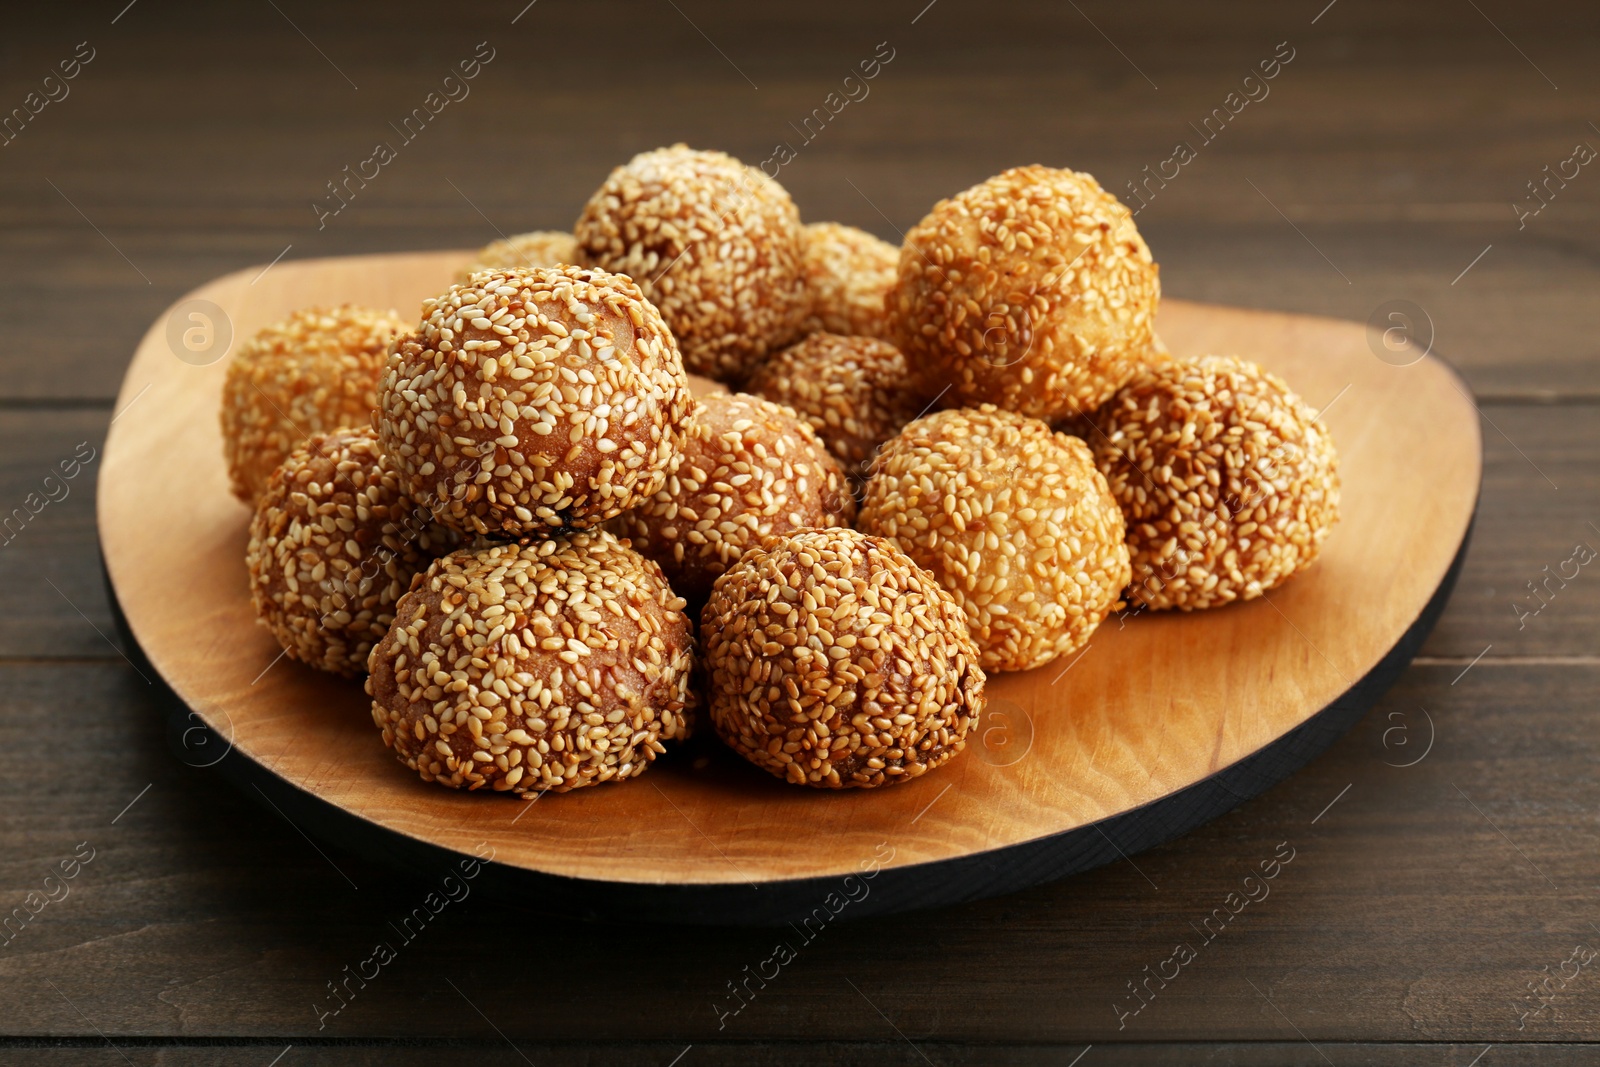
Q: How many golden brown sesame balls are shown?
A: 13